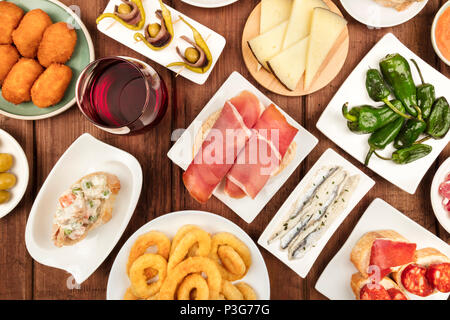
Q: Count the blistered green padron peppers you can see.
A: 8